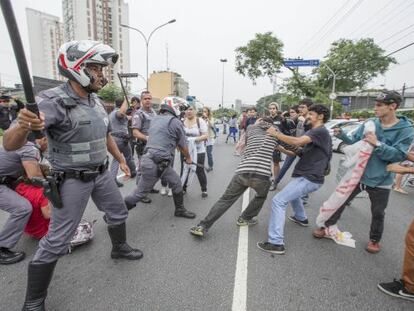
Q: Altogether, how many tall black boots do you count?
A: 3